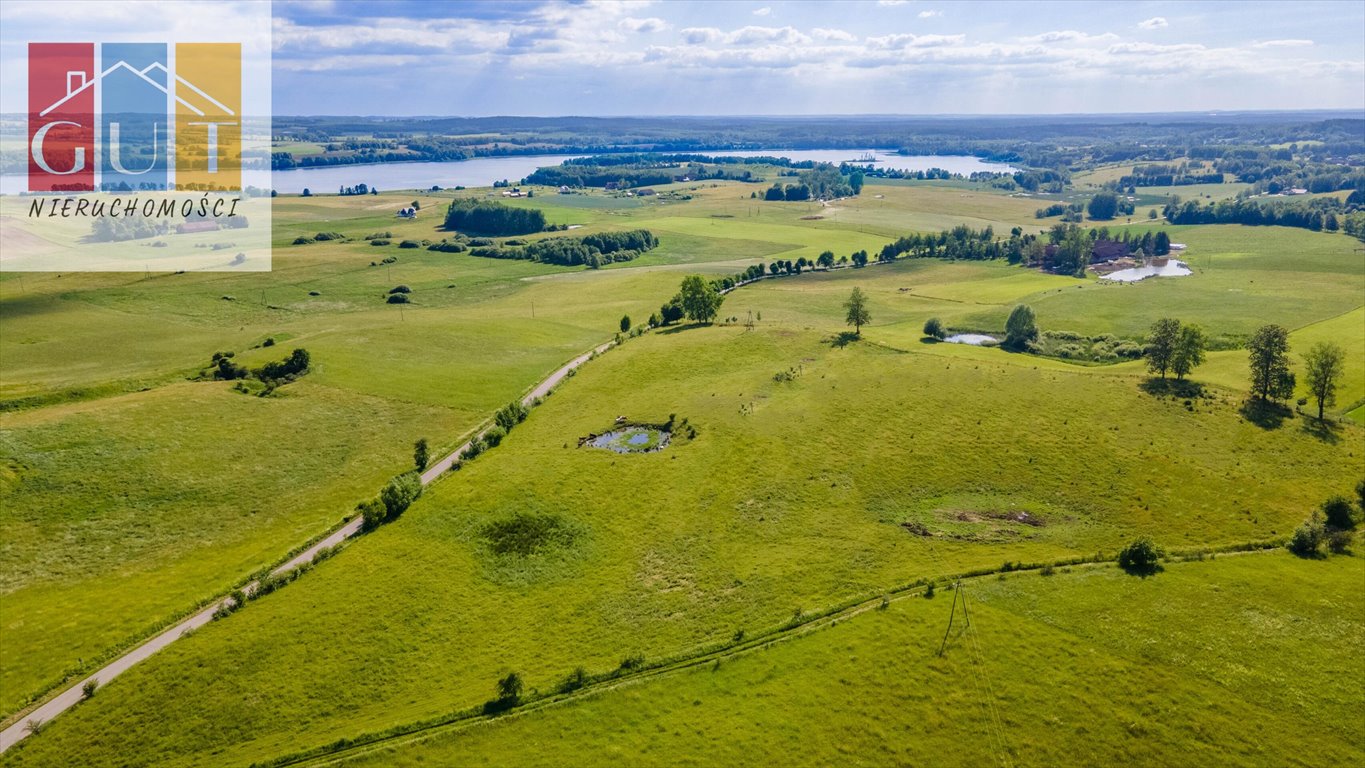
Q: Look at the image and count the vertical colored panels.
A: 3